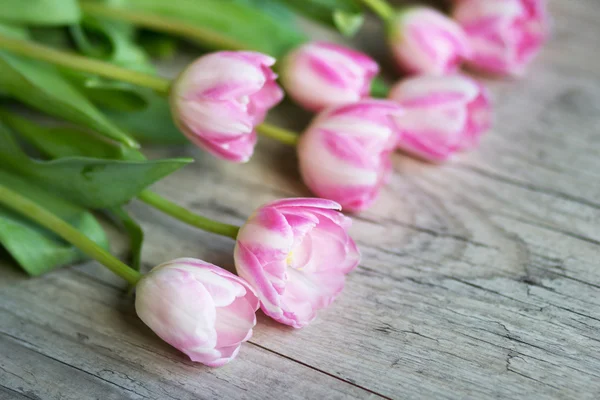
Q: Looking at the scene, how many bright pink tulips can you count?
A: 8